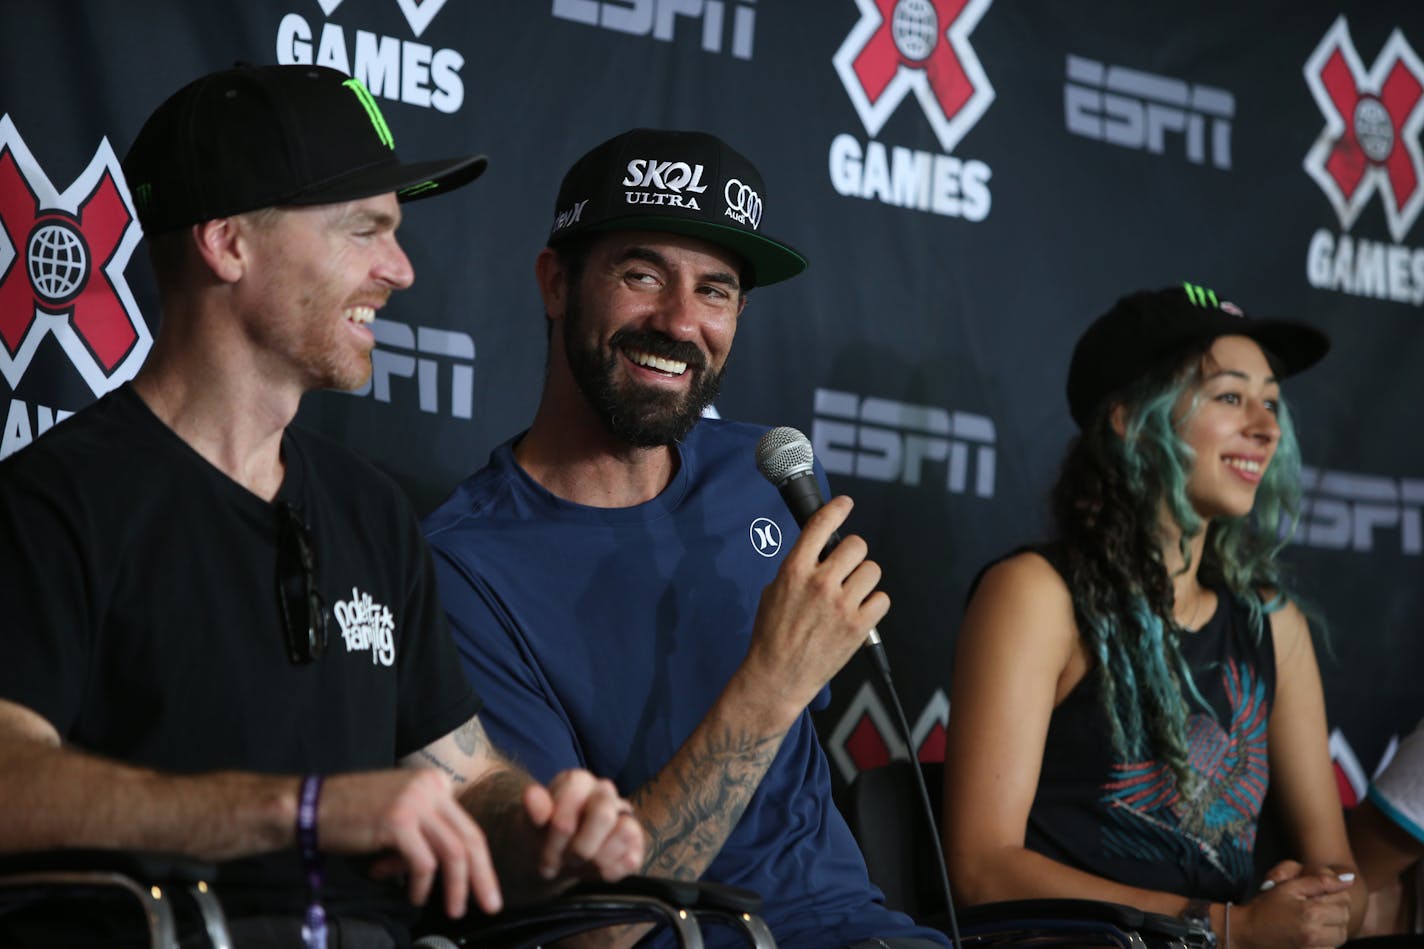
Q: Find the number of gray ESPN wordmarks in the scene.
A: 5